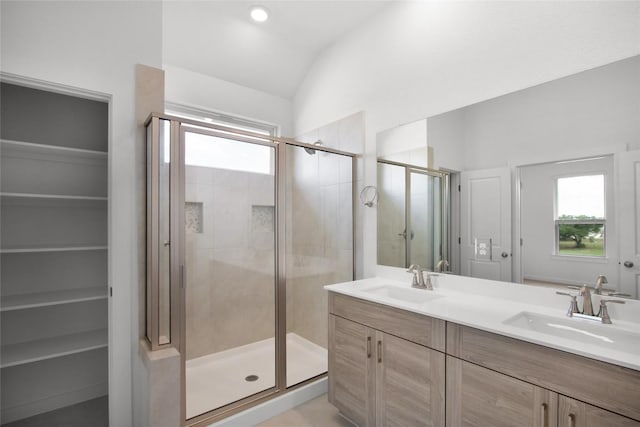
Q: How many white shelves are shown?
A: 5